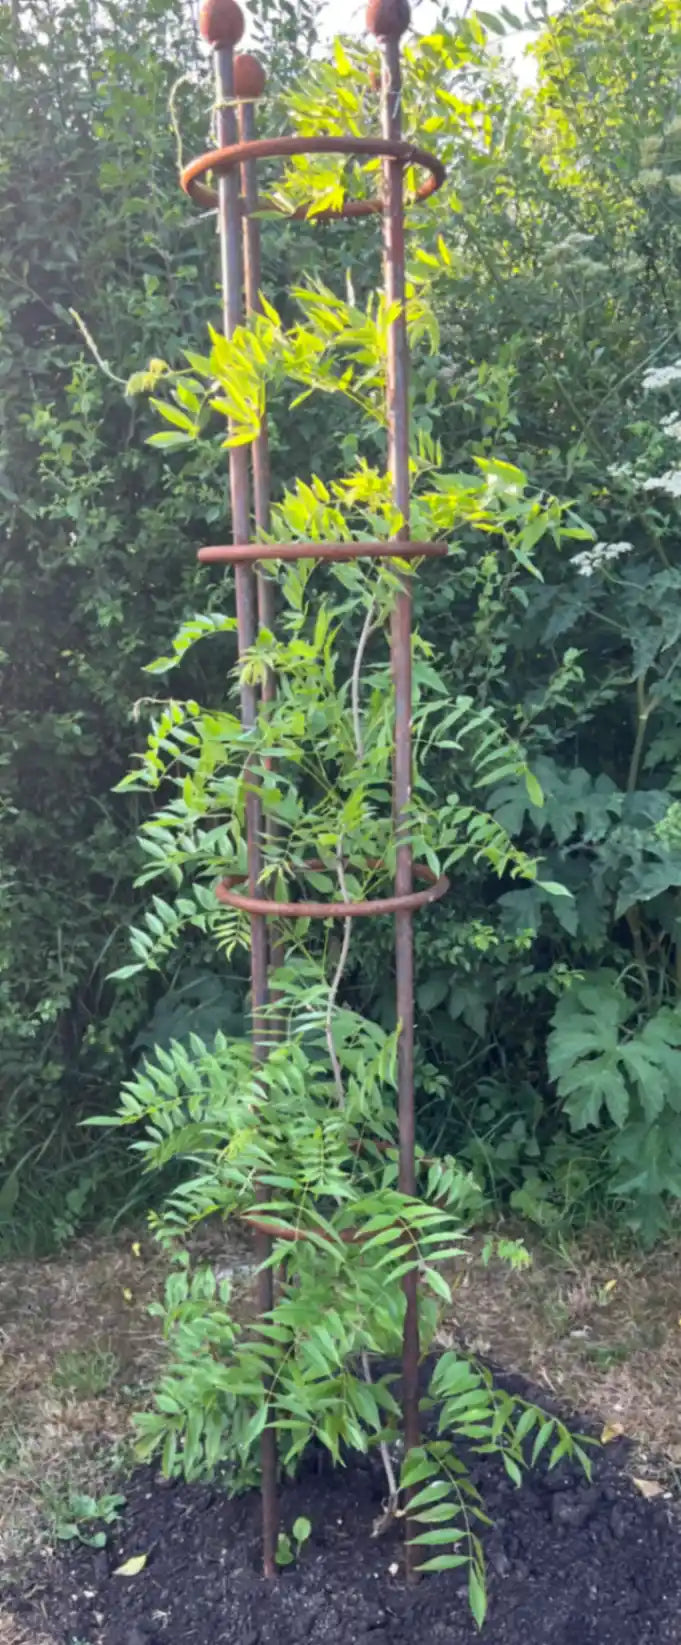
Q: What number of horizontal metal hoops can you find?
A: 4